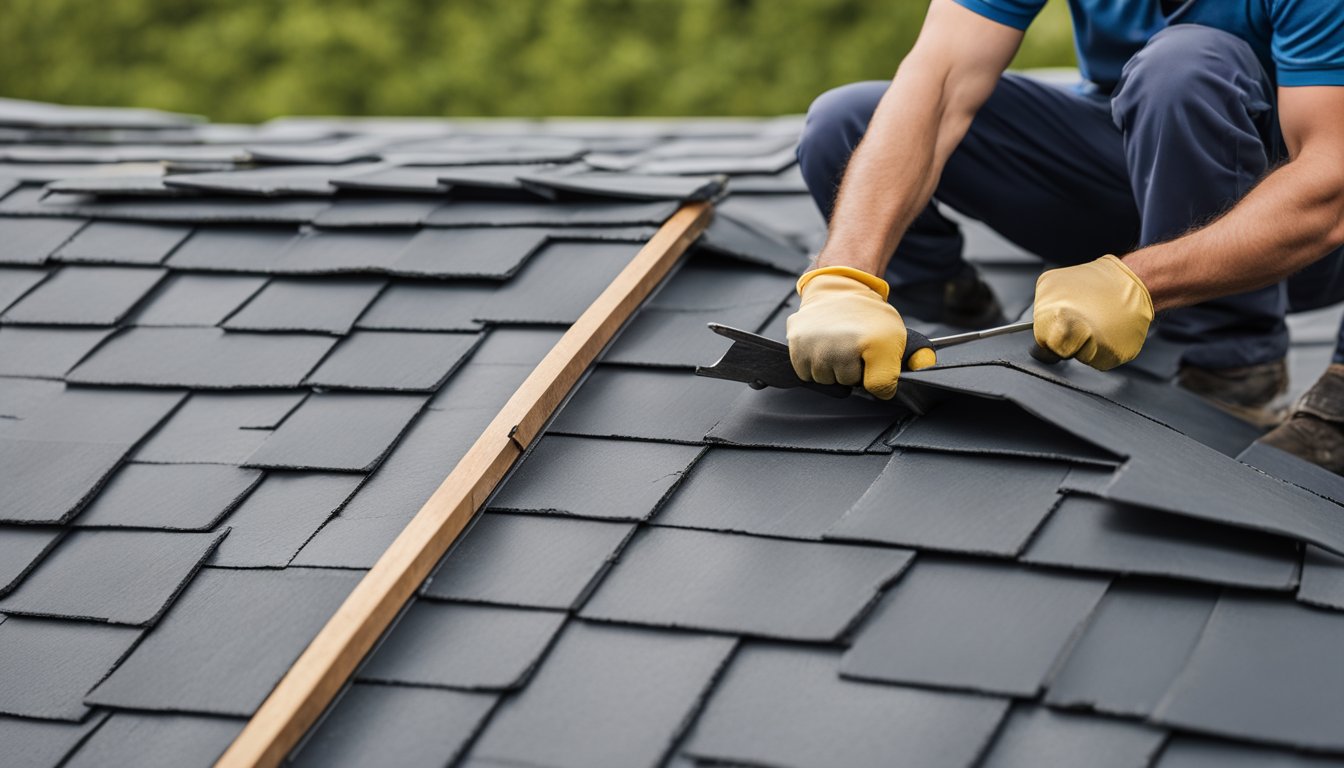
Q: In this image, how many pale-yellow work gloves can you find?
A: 2